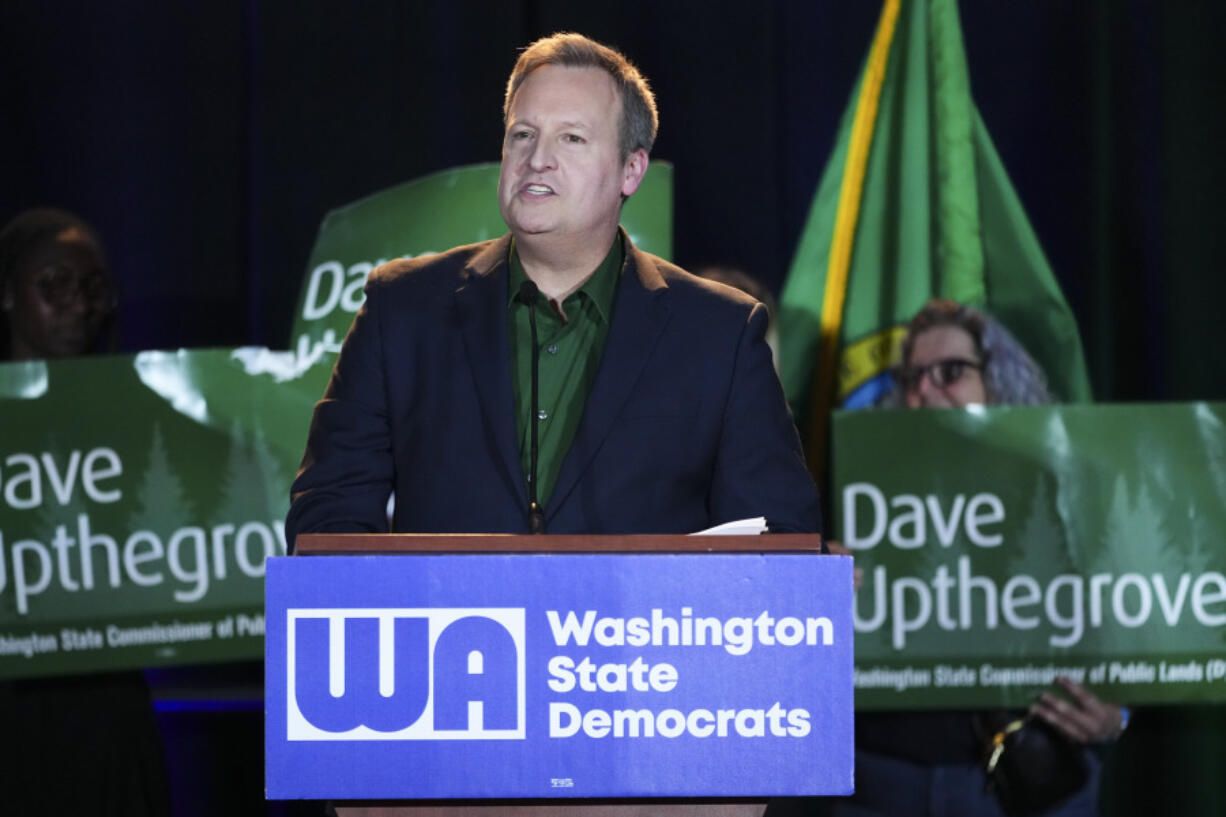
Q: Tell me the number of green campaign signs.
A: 3